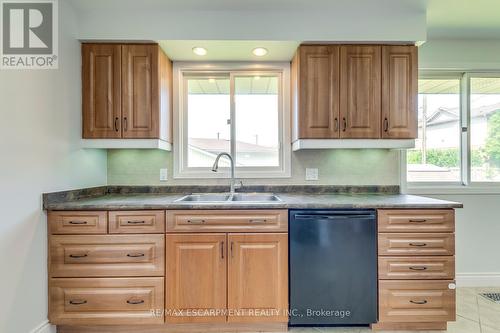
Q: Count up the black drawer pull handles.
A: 12